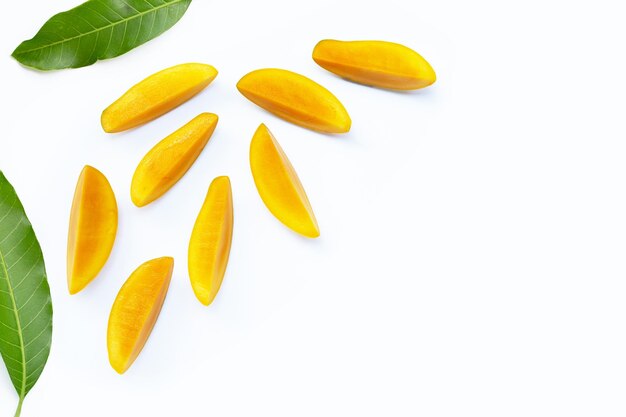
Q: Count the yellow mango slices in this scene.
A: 8